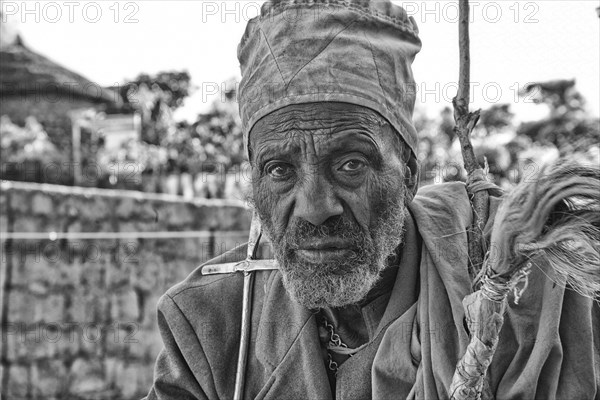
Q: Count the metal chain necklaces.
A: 1